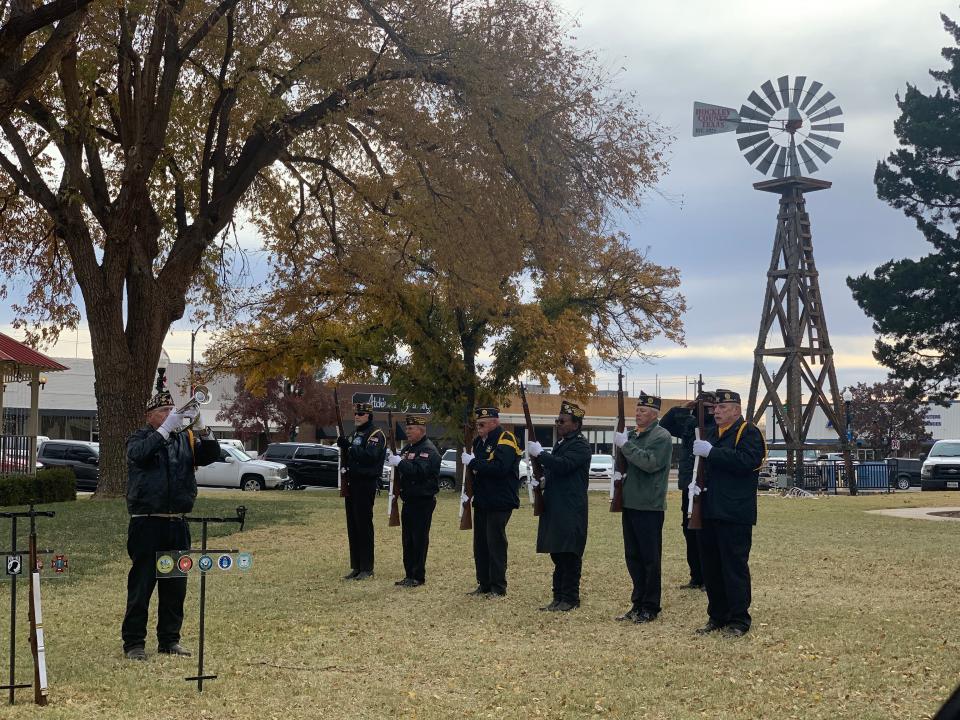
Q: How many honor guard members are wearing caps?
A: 8